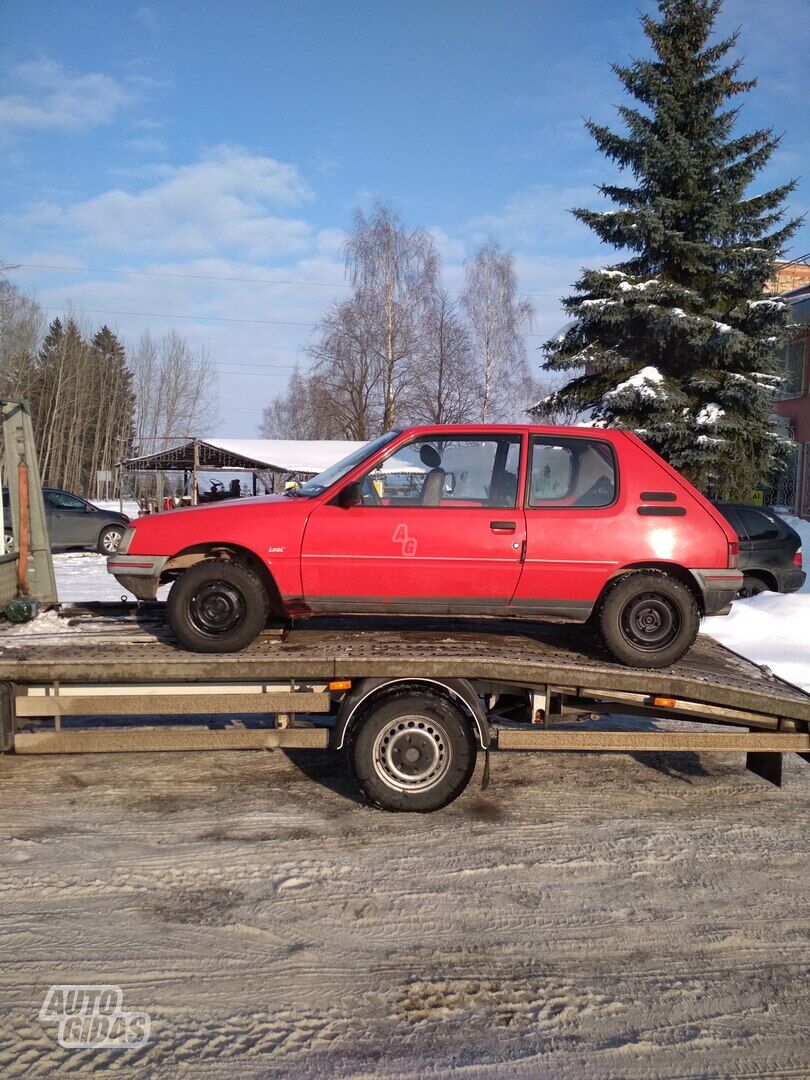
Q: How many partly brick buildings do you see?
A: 1